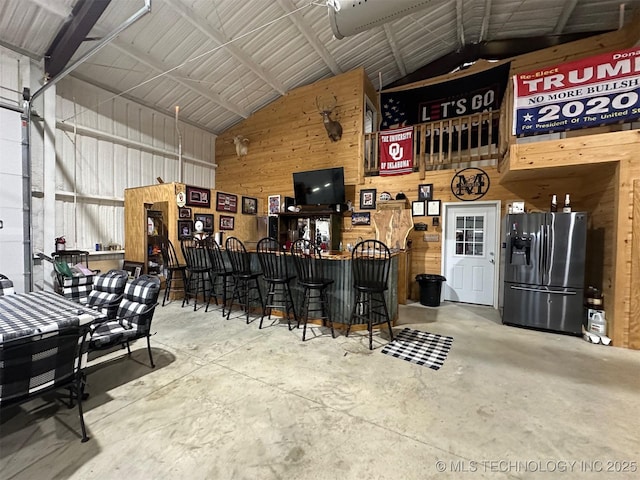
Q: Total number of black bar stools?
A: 7